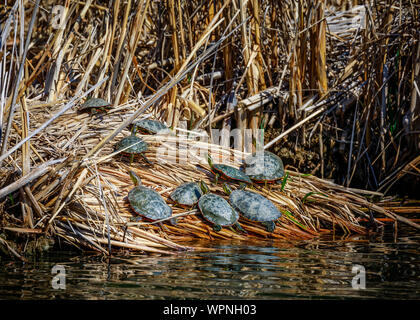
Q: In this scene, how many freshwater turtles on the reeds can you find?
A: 9